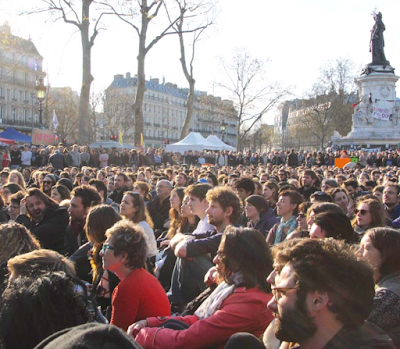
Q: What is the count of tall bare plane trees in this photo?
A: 3